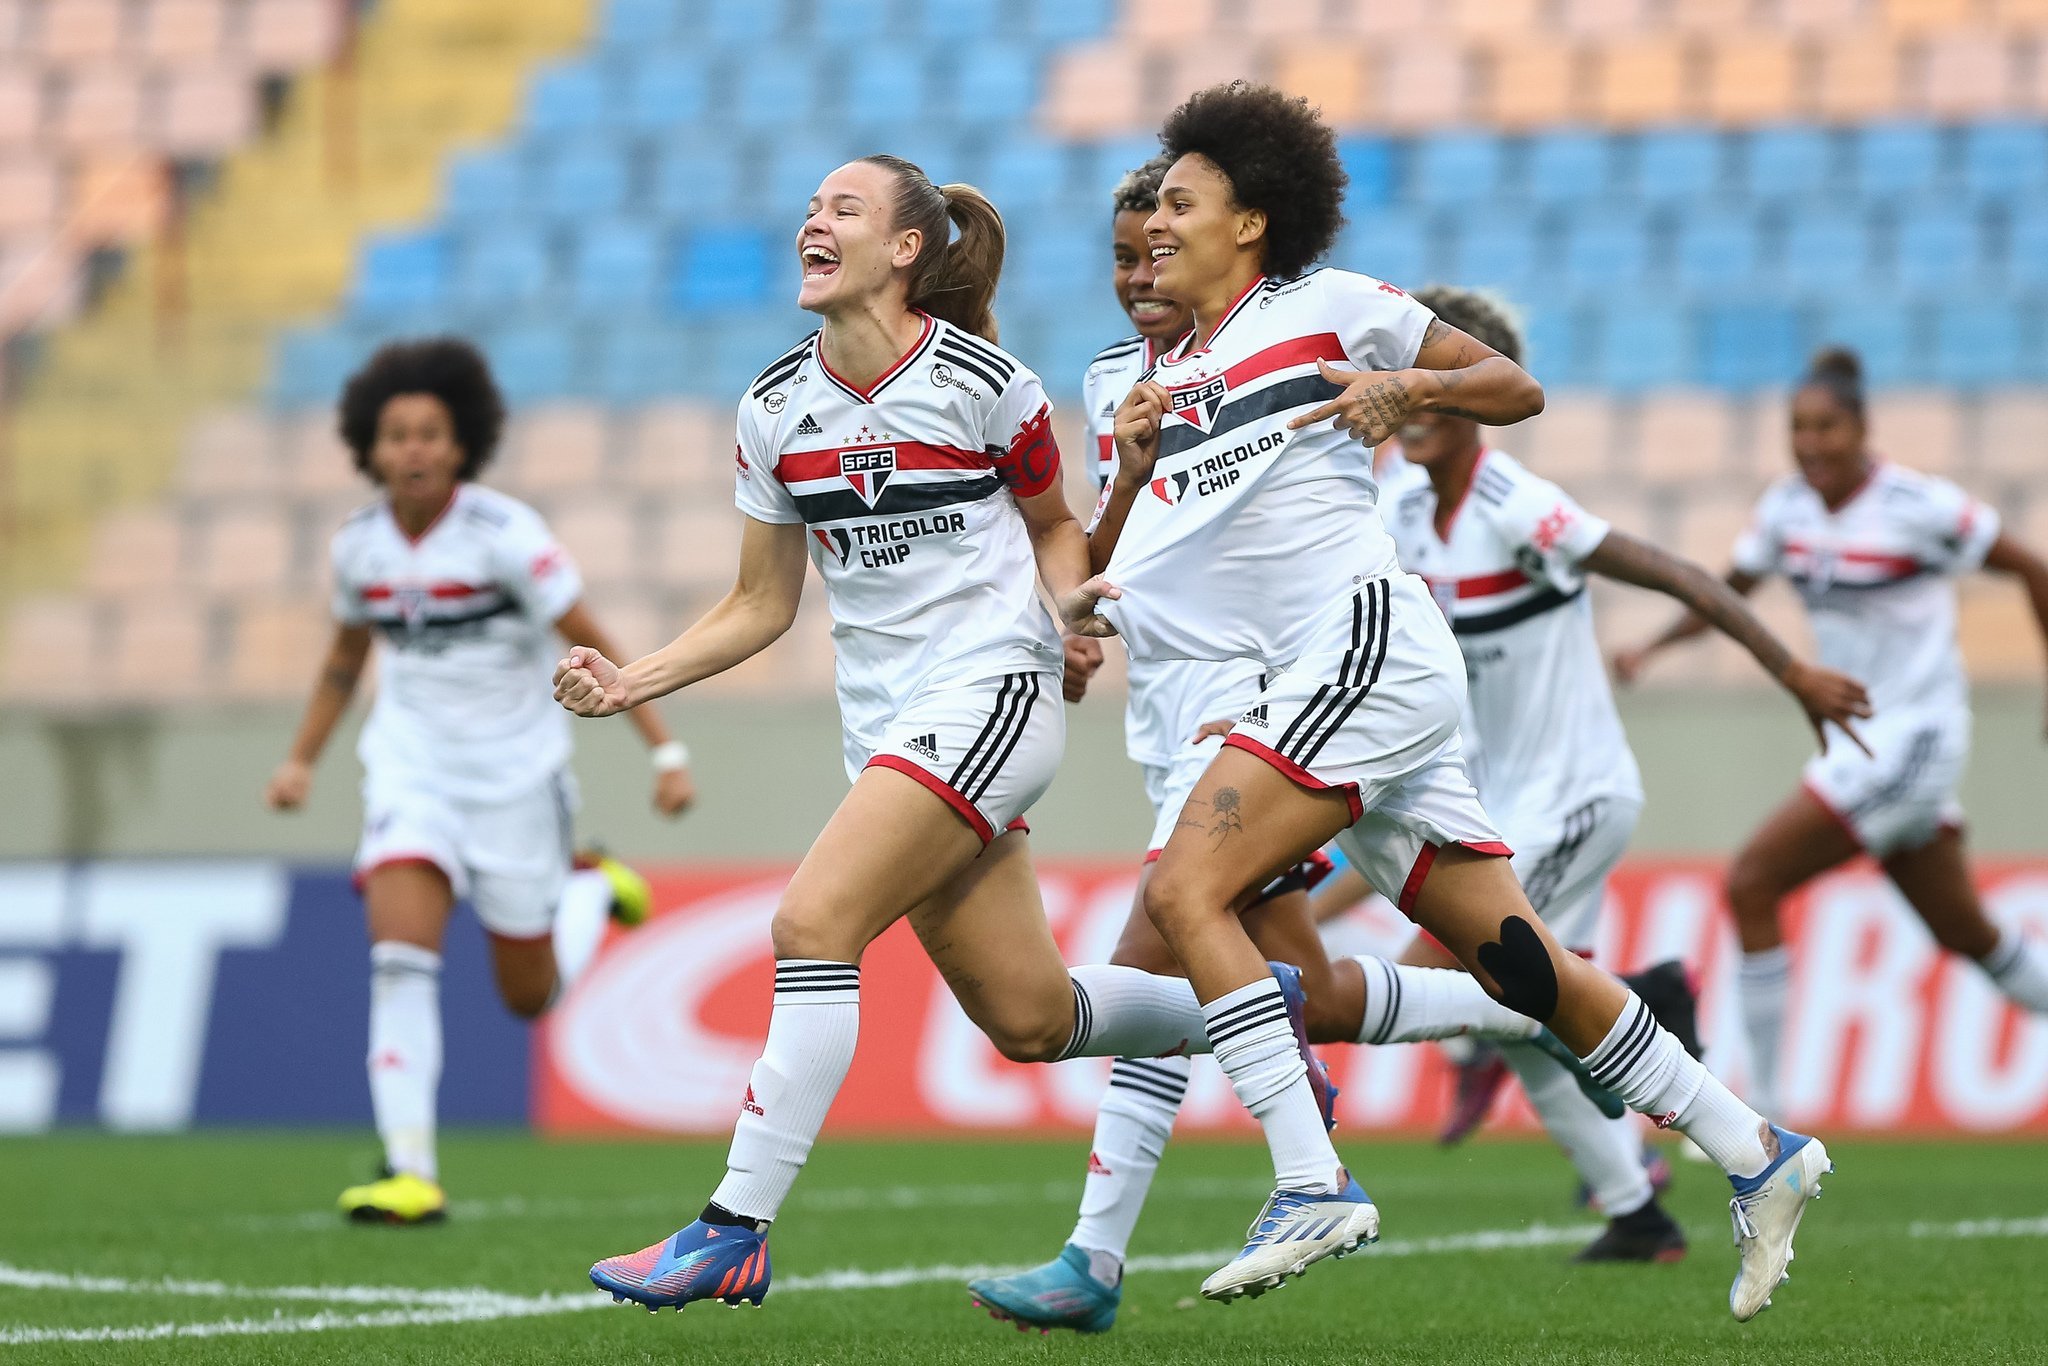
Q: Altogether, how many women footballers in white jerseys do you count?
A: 6